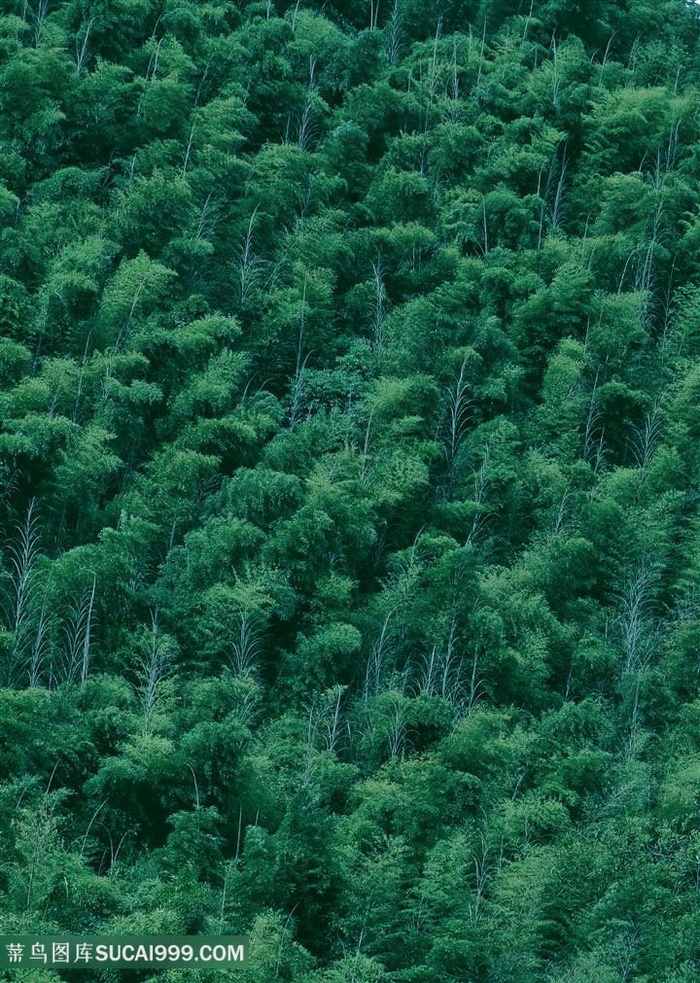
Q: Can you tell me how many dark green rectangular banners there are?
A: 1